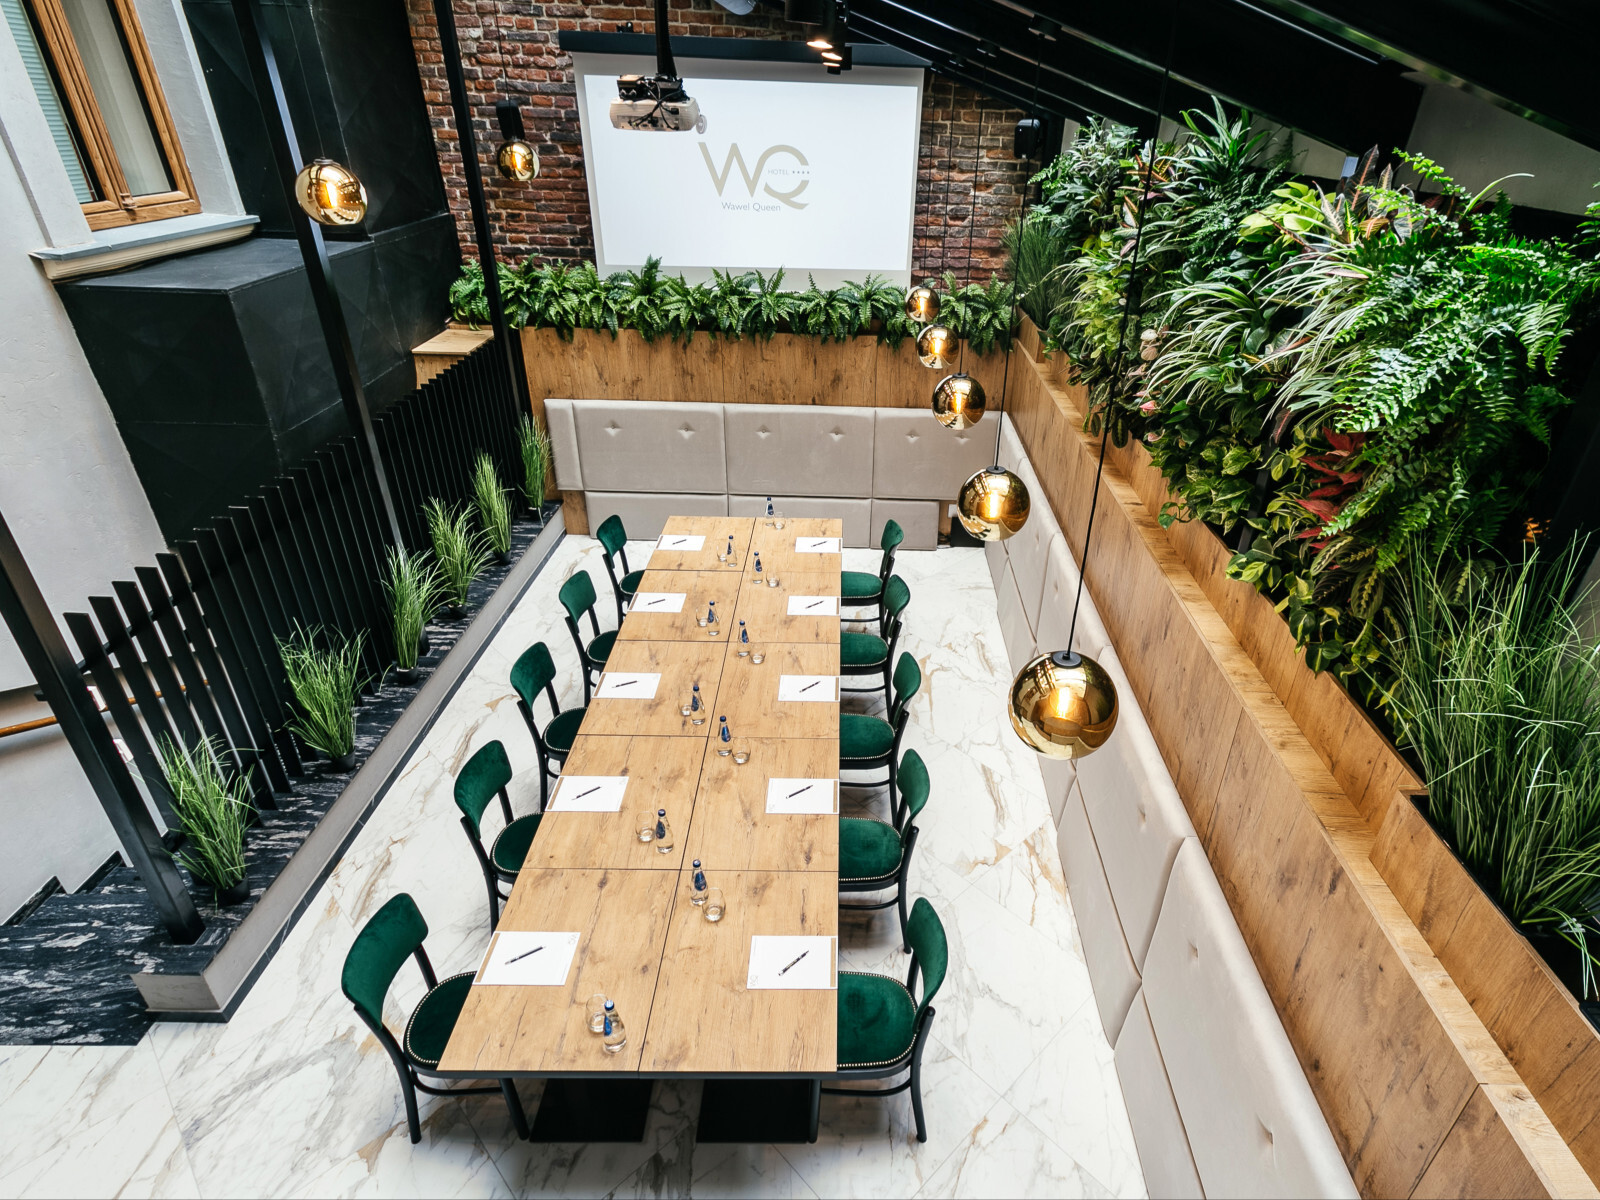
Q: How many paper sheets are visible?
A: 10